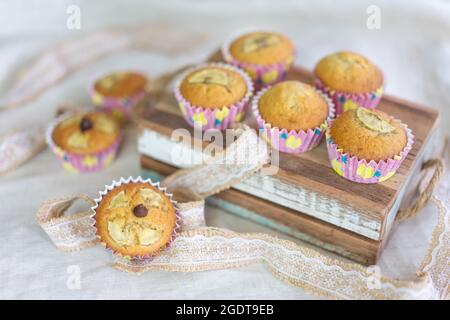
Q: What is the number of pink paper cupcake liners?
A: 8